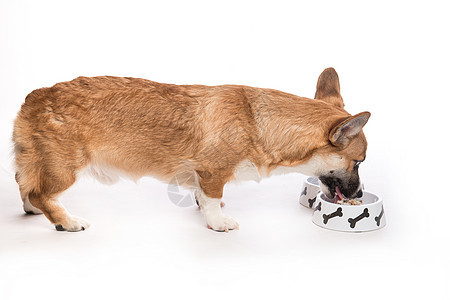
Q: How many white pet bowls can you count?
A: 2